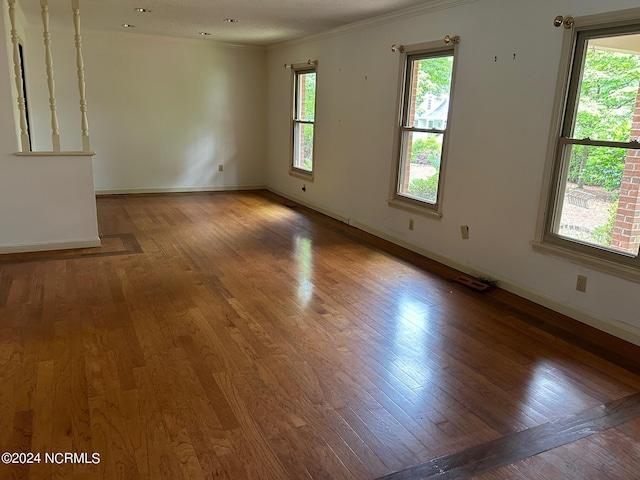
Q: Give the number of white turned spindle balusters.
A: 3